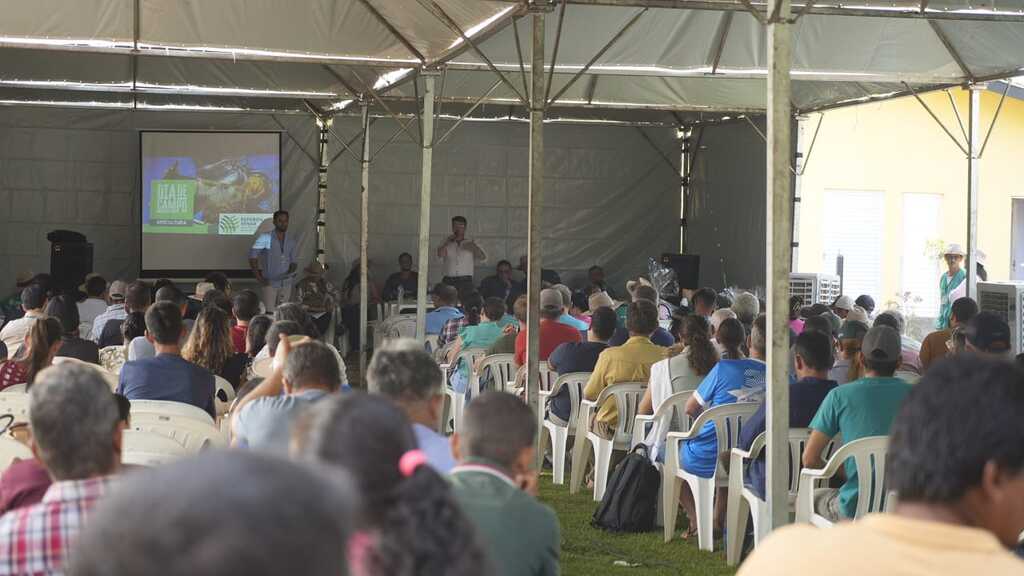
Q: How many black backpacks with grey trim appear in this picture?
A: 1